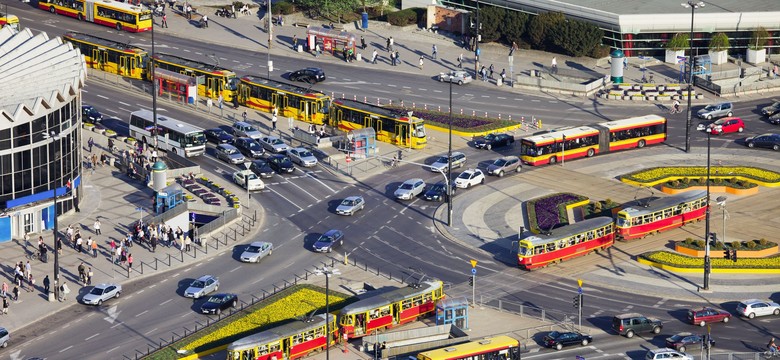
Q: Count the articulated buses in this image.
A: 2